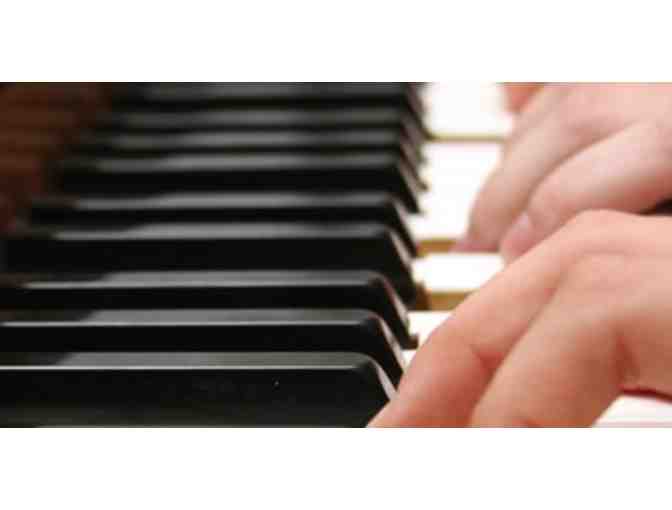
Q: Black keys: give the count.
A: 9